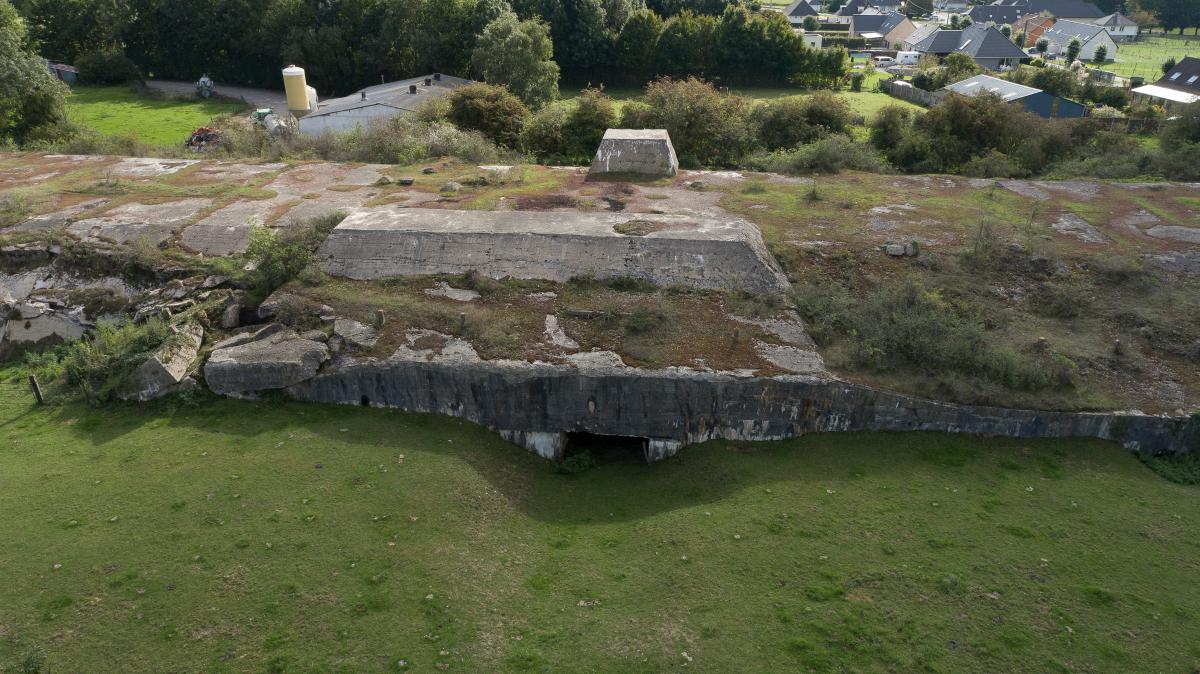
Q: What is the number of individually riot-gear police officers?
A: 0